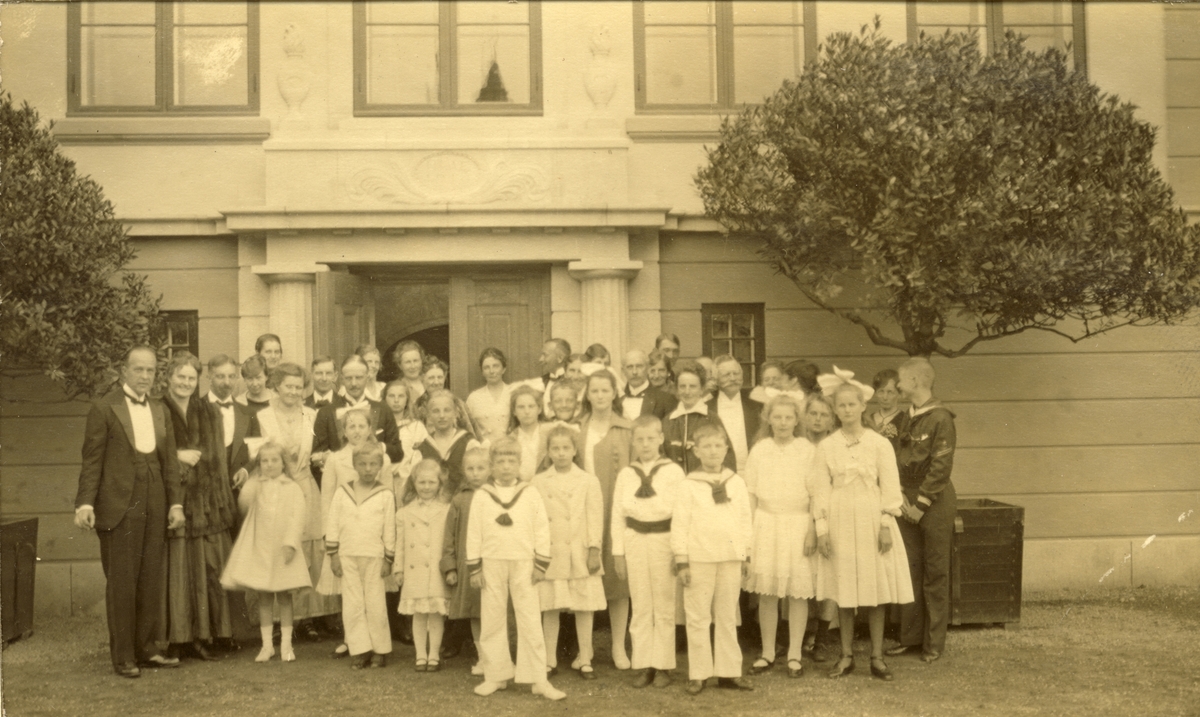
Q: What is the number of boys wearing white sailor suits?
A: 4